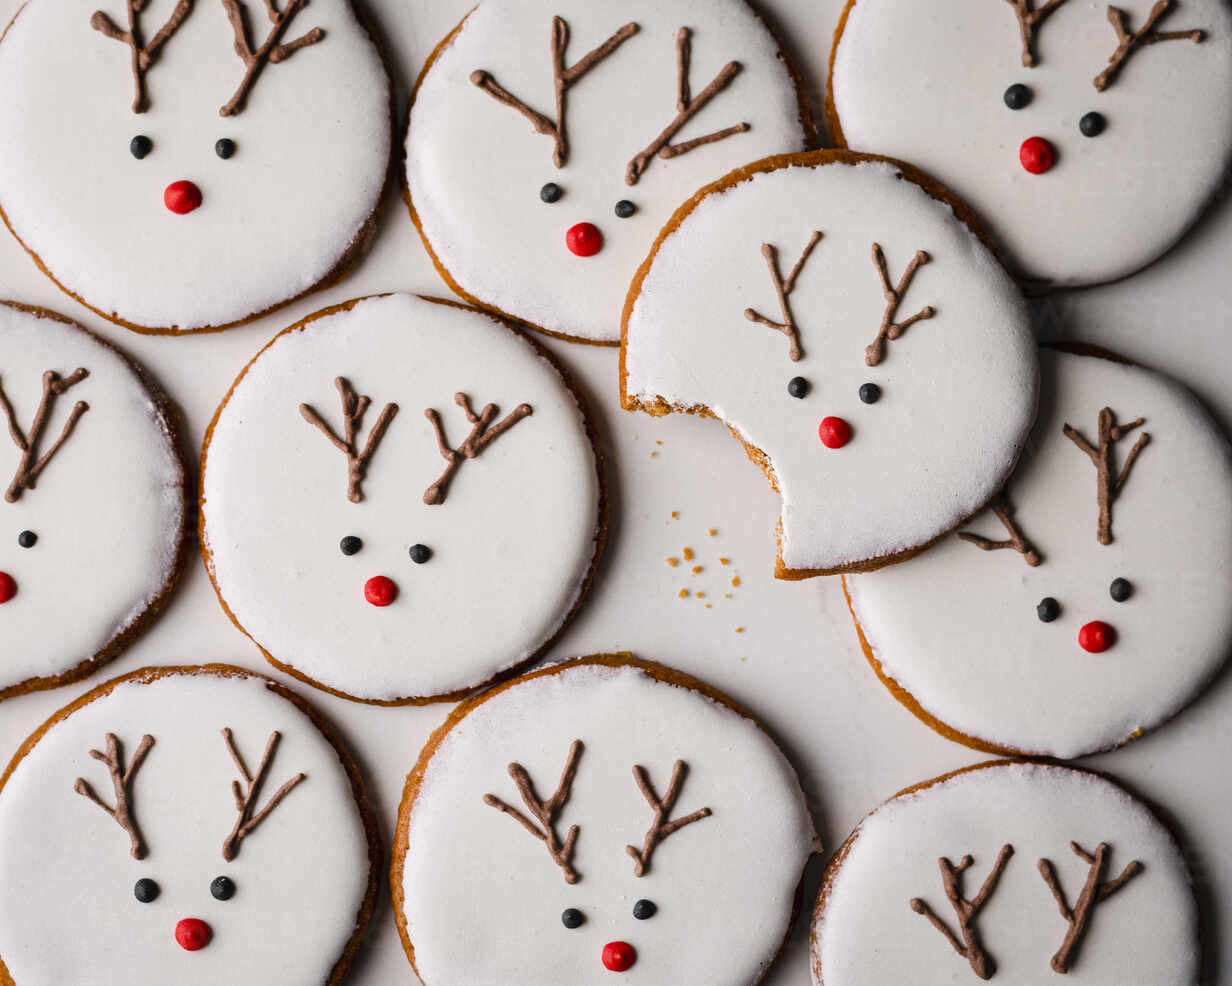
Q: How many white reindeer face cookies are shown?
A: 10